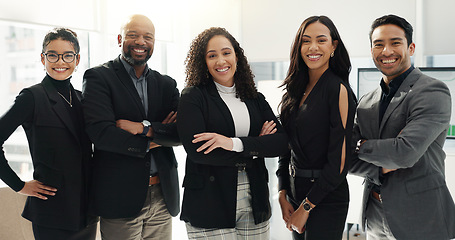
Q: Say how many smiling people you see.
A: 5